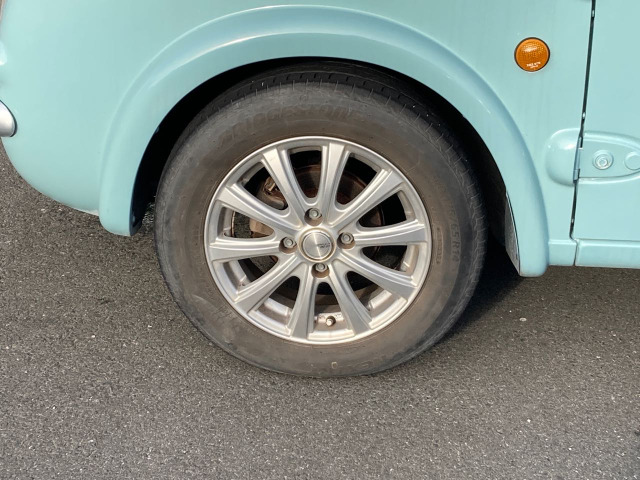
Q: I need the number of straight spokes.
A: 10